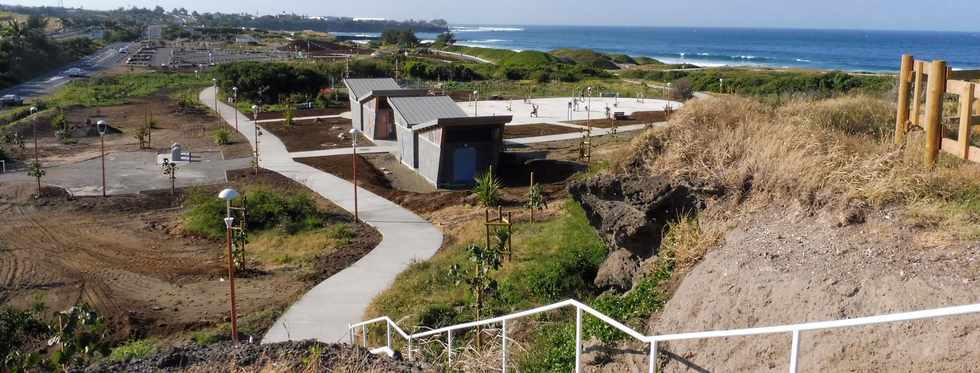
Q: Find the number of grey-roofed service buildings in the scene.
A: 2